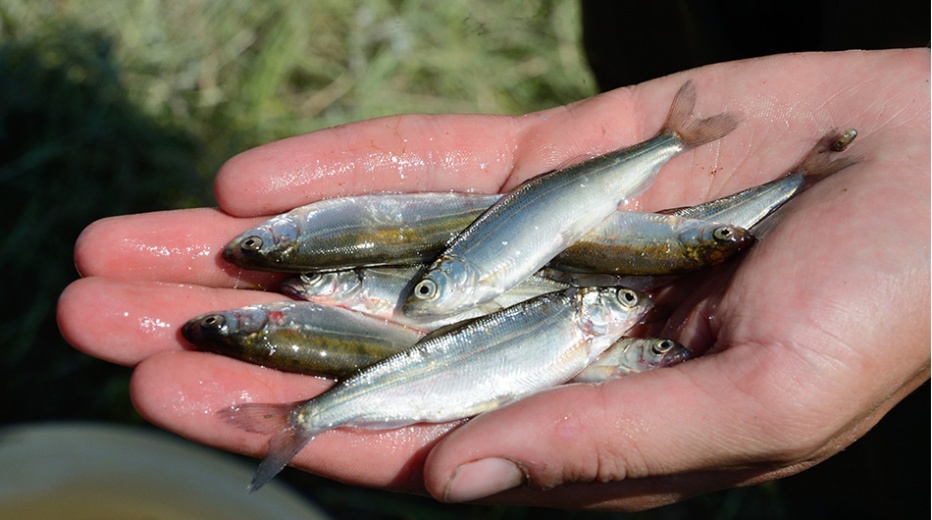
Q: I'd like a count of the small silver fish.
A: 7